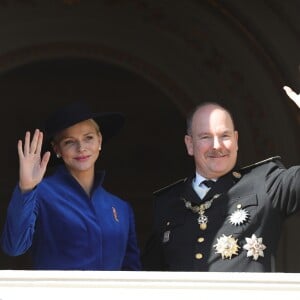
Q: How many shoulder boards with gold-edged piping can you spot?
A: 2